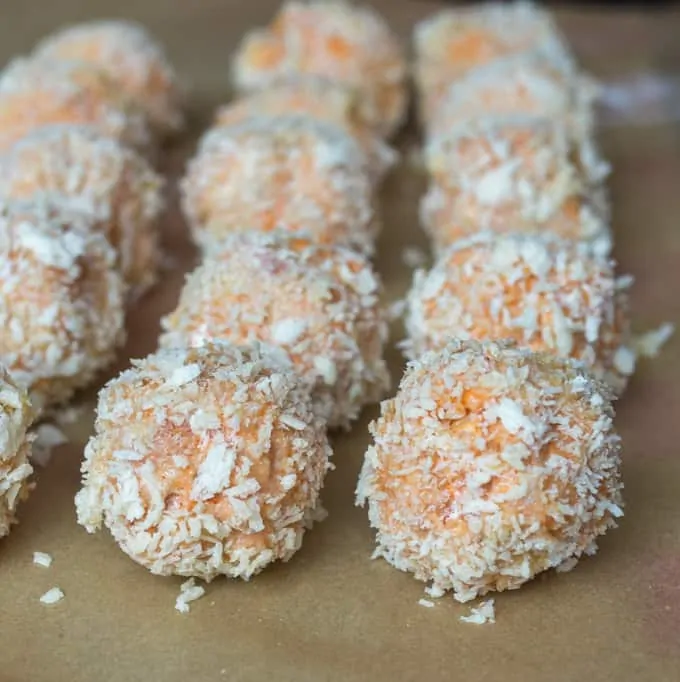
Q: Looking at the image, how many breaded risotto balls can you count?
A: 15